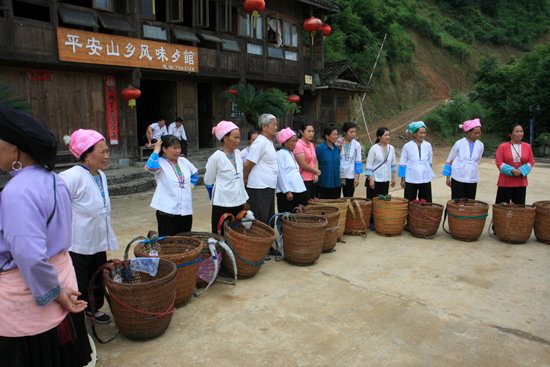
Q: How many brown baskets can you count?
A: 13